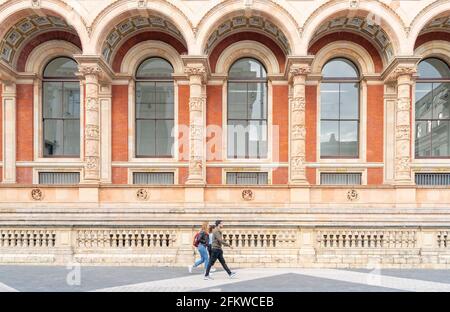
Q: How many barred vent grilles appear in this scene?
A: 5